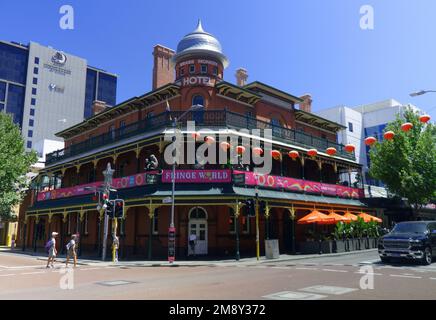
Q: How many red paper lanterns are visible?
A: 14